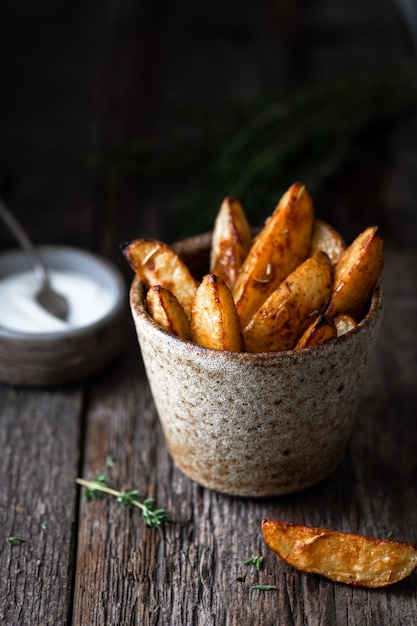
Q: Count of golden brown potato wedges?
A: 11